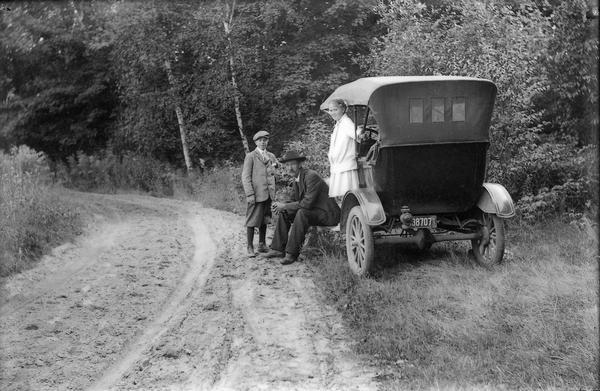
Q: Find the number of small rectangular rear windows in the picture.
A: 3